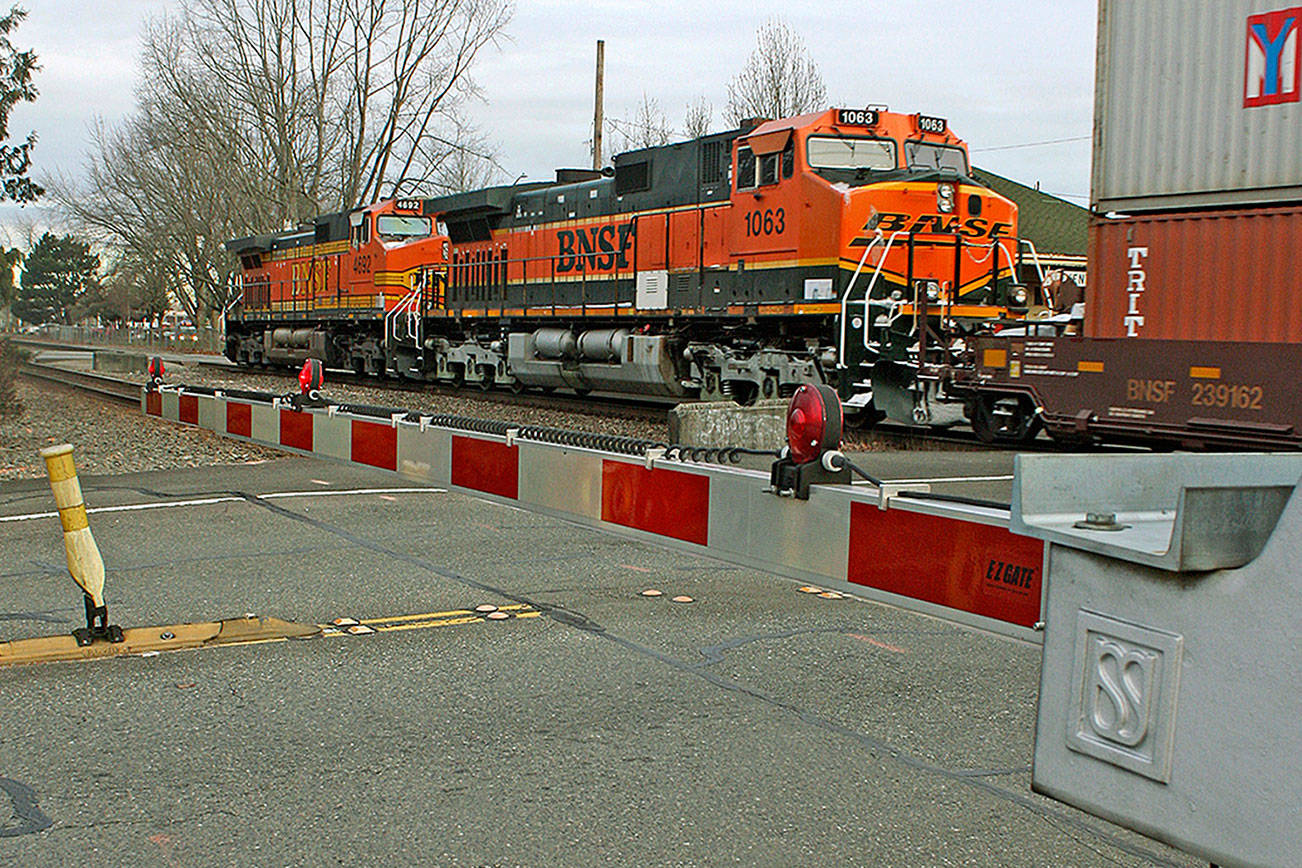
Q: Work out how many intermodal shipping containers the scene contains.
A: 2